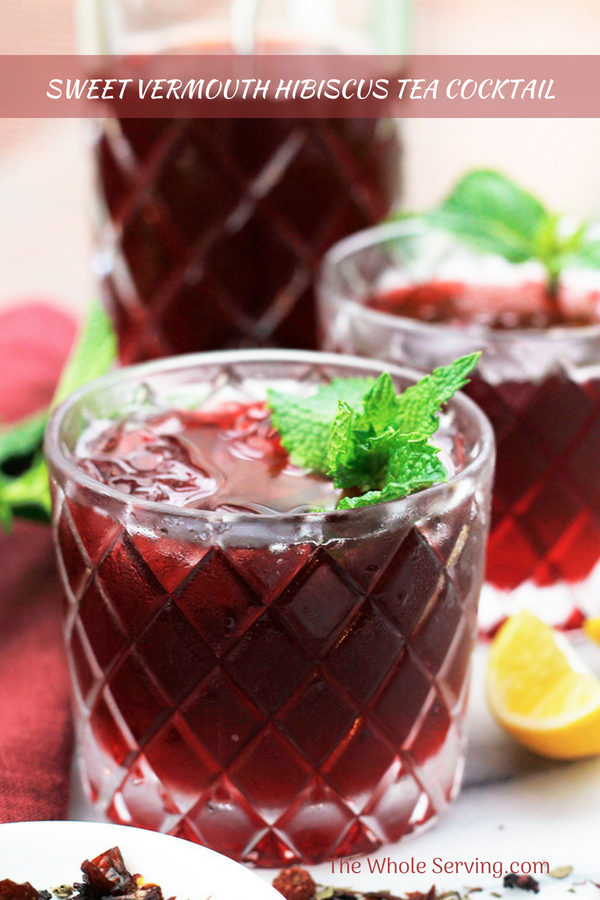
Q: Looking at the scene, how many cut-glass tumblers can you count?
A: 2